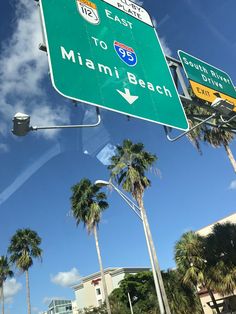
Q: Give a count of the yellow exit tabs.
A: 1